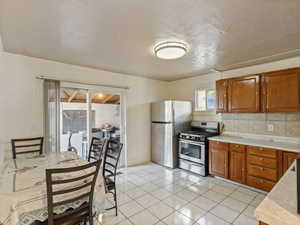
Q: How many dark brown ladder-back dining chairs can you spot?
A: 4